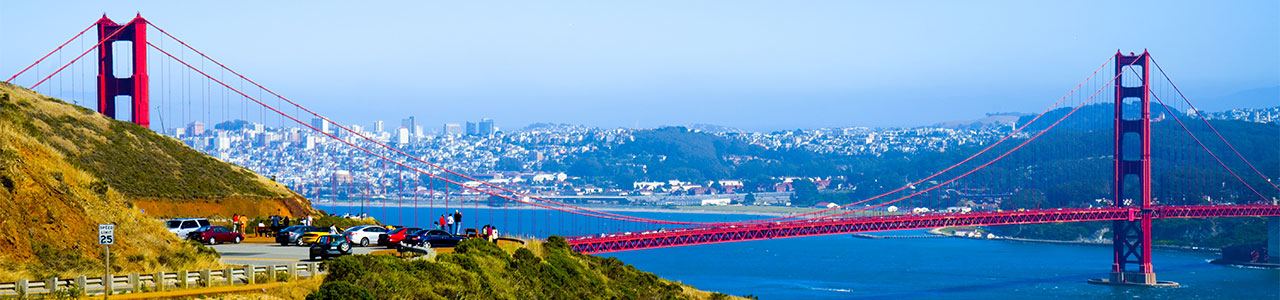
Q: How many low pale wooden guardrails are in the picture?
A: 1